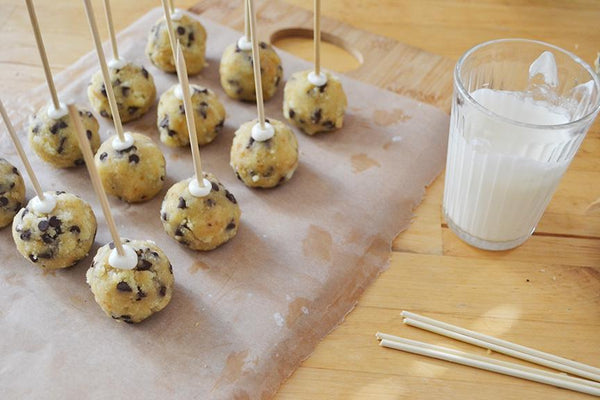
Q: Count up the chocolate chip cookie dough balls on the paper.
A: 12